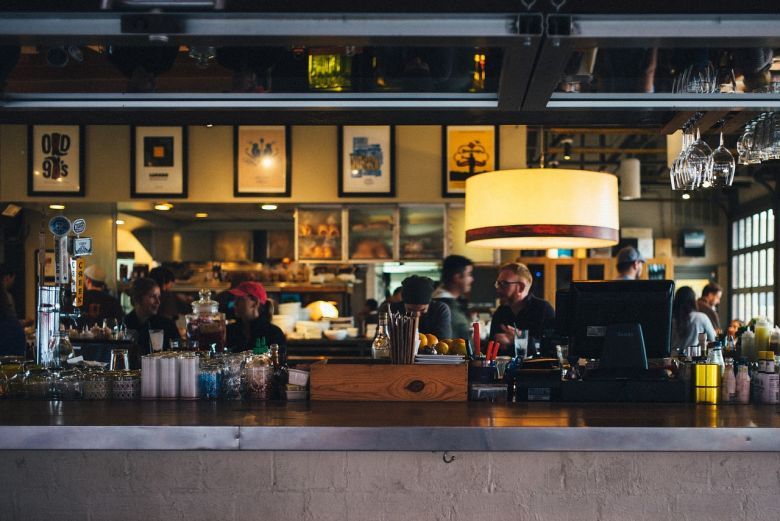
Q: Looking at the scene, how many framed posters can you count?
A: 5